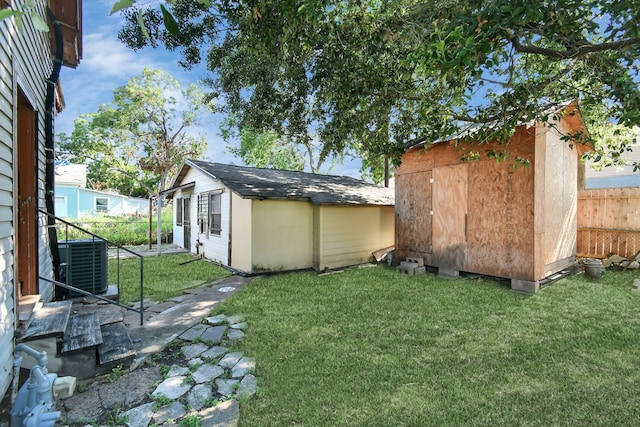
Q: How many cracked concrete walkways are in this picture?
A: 1